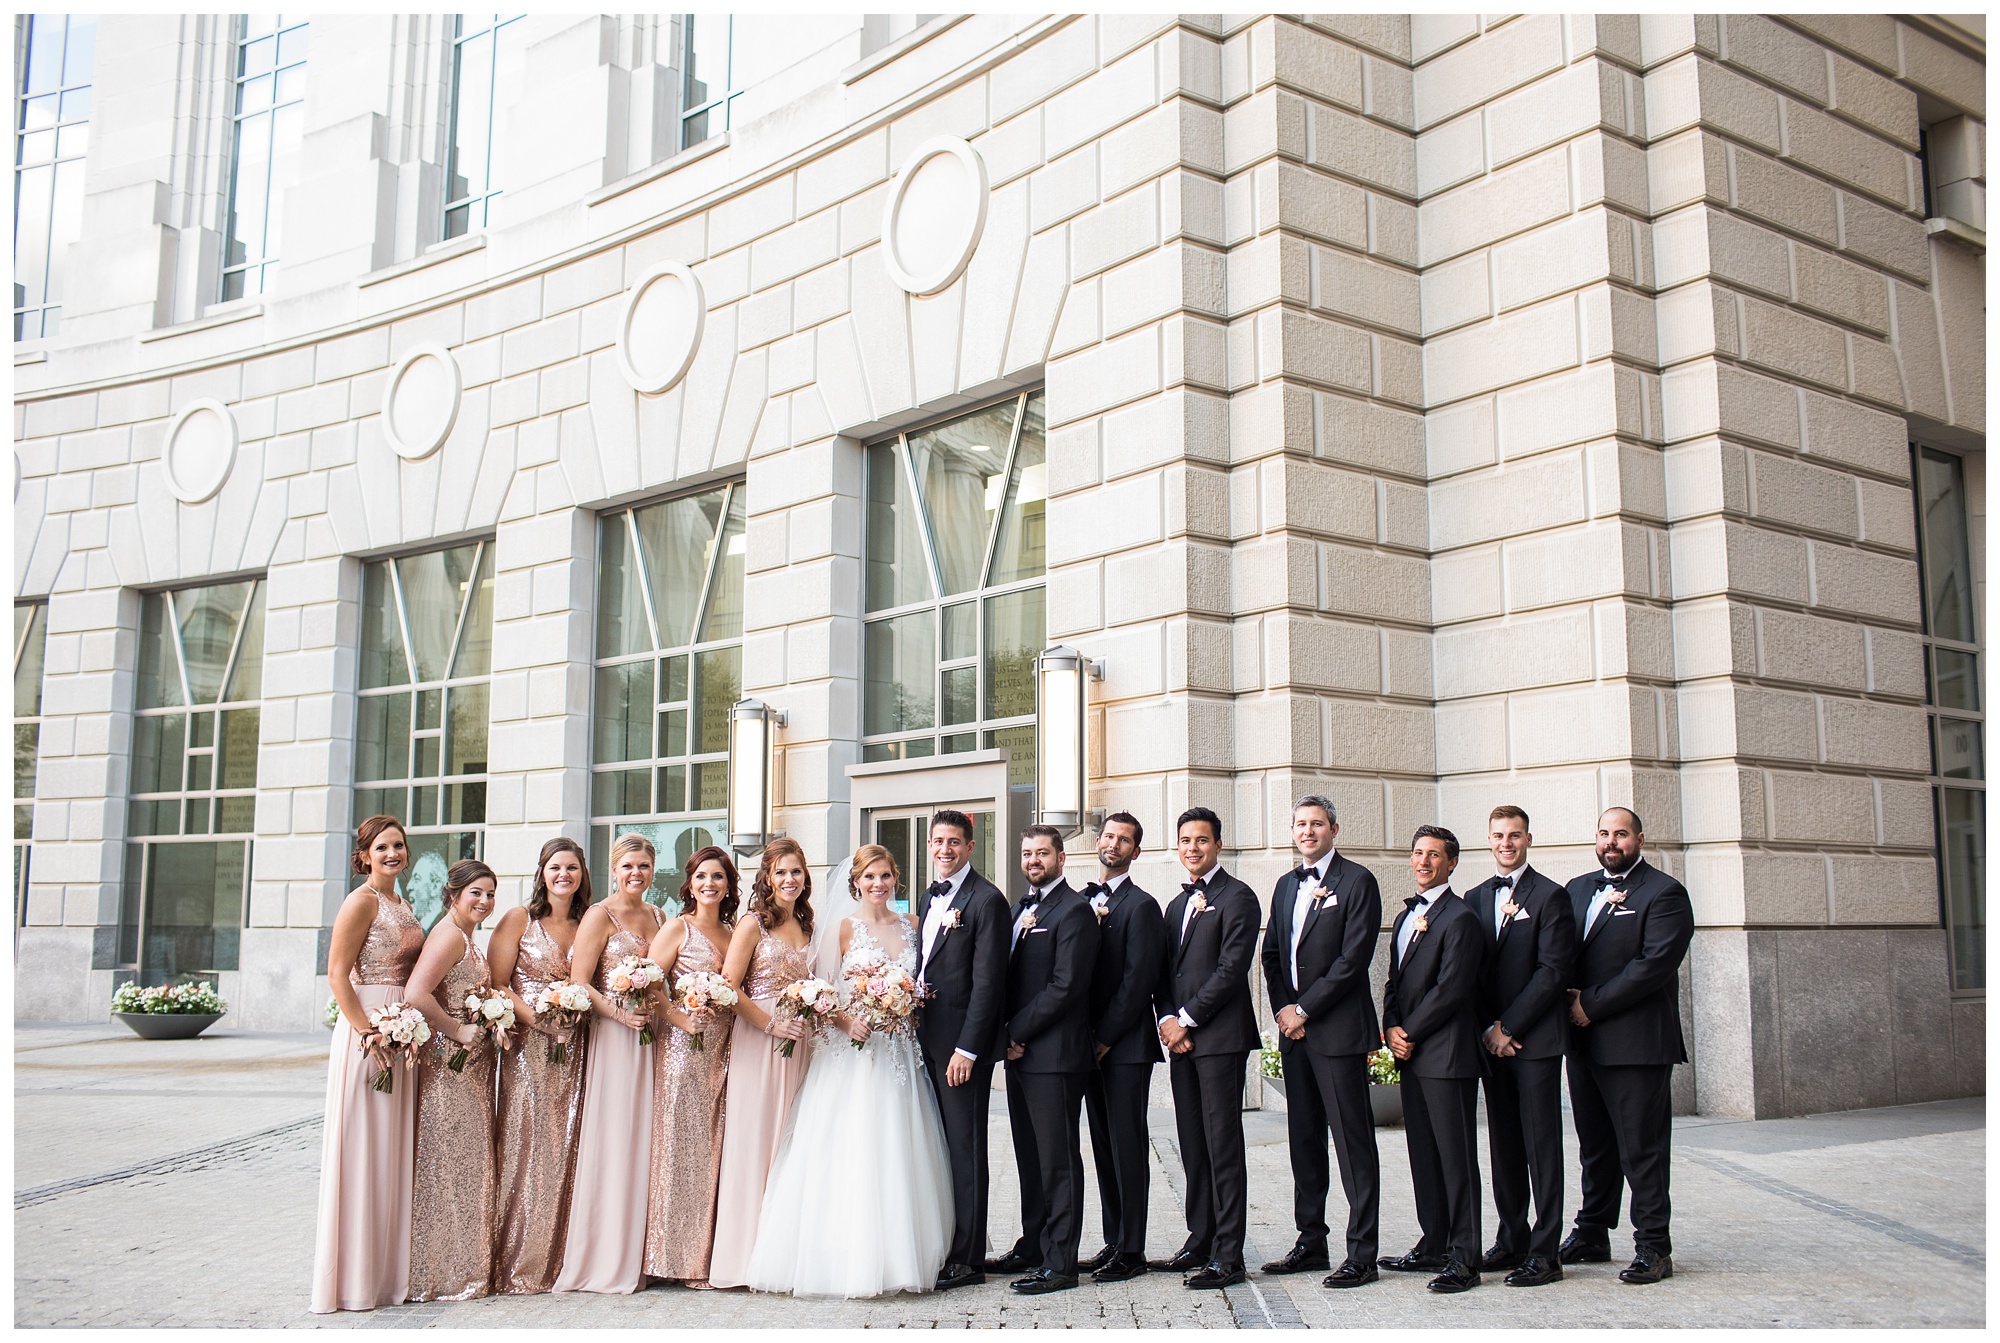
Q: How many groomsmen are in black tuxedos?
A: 7